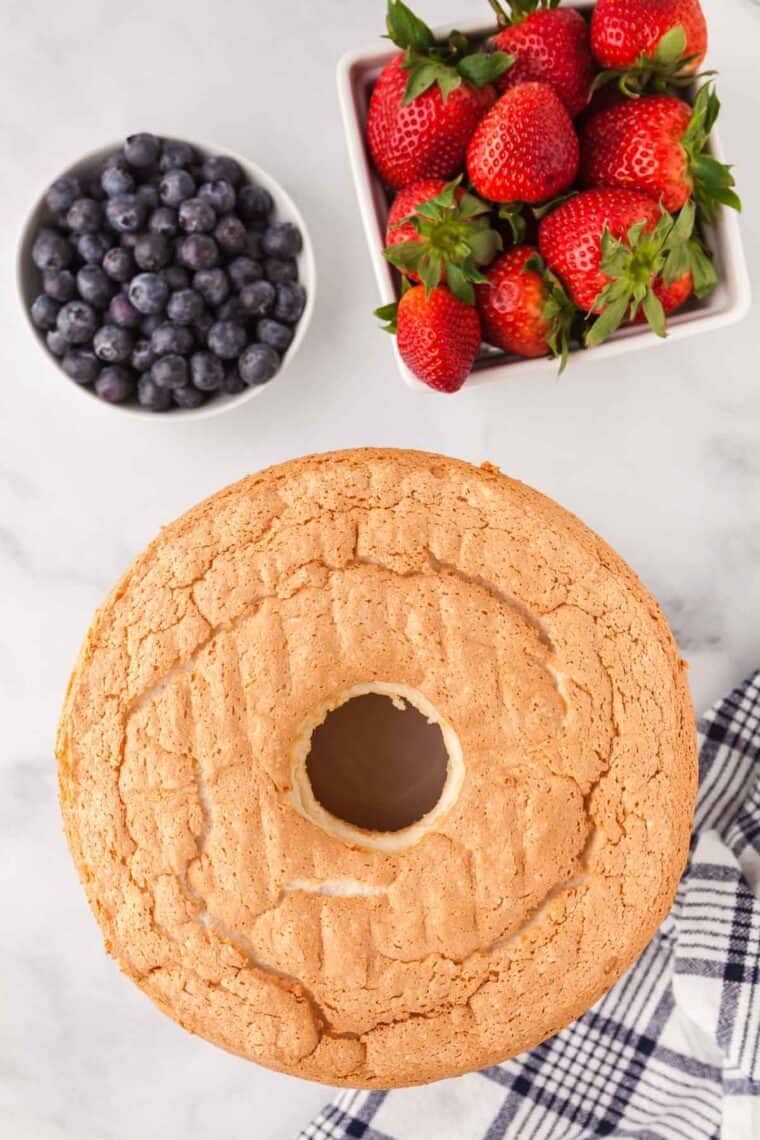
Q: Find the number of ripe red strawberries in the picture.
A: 9